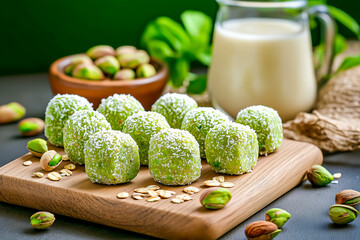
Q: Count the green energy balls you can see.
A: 10